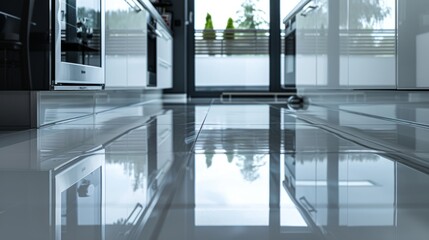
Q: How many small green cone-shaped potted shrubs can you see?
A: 2